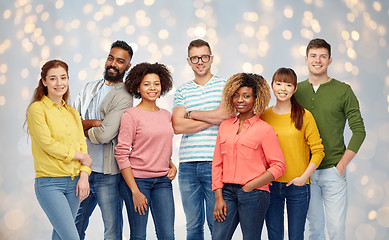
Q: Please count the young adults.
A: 7